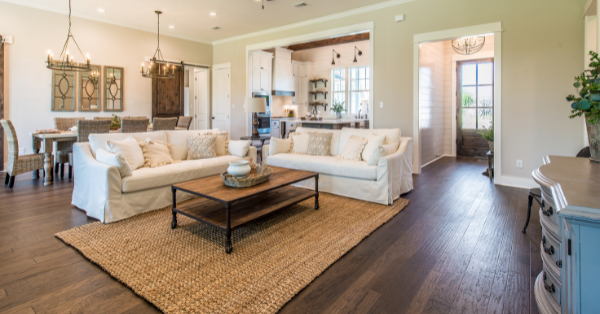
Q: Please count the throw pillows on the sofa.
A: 12